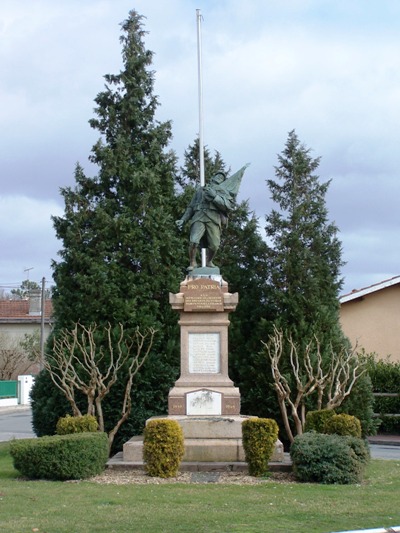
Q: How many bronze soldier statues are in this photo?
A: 1